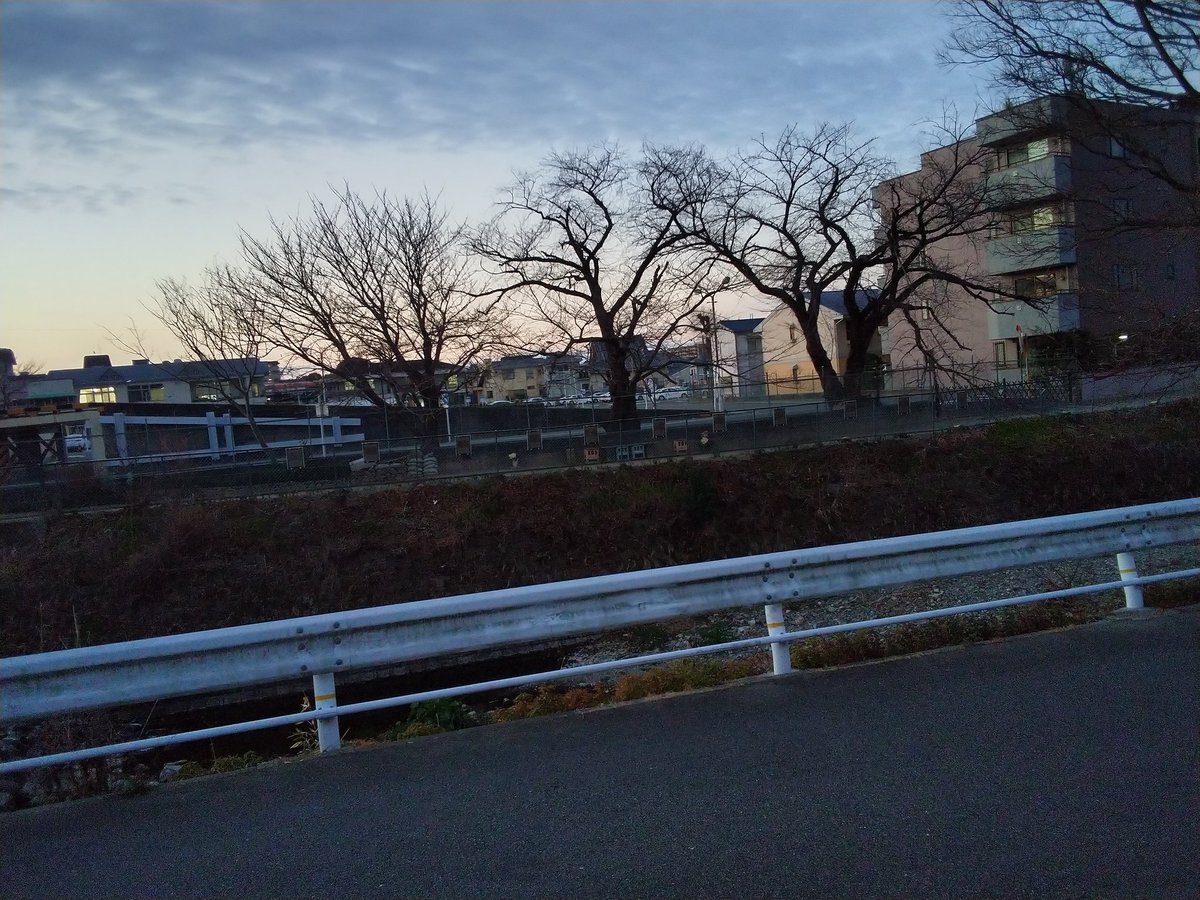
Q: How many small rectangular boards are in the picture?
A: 11